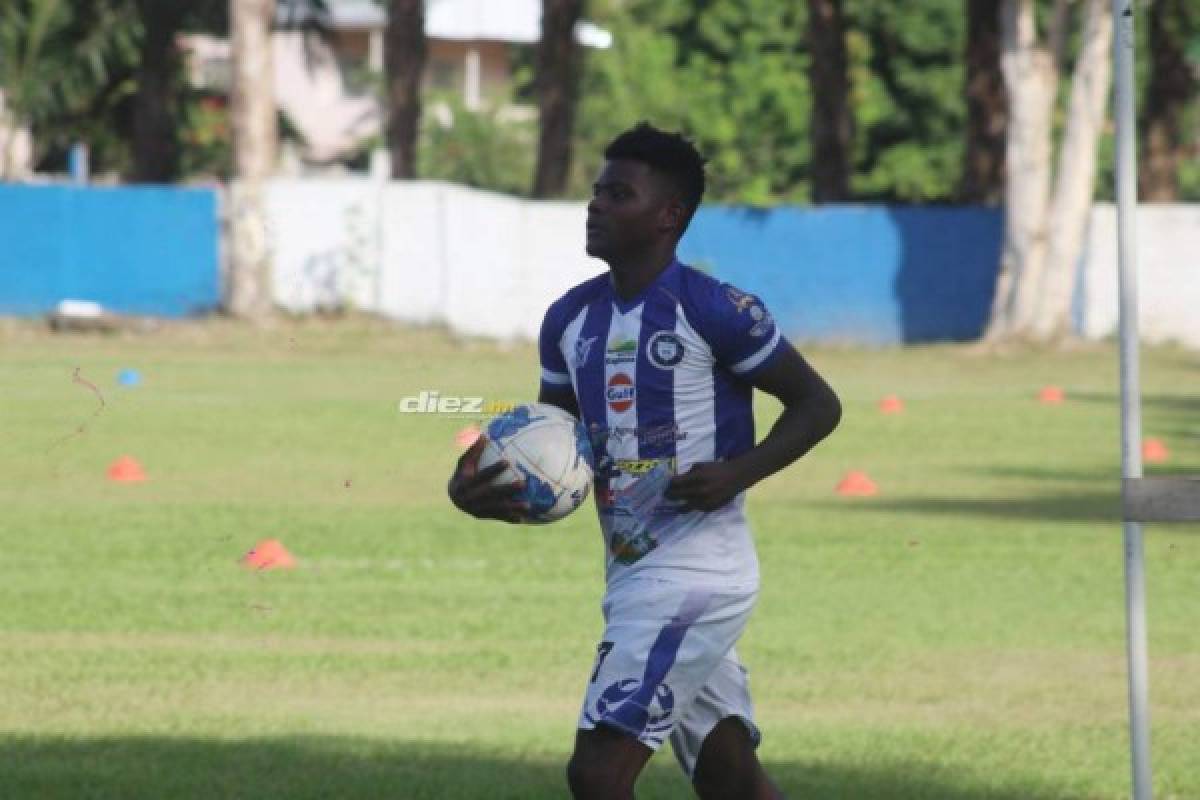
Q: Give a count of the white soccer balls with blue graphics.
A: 1